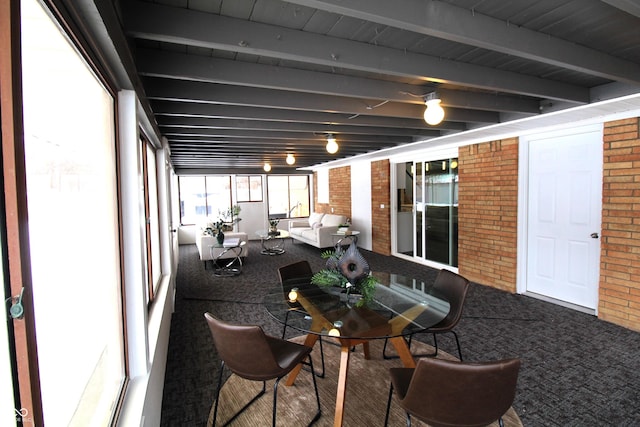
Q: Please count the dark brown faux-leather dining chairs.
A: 4